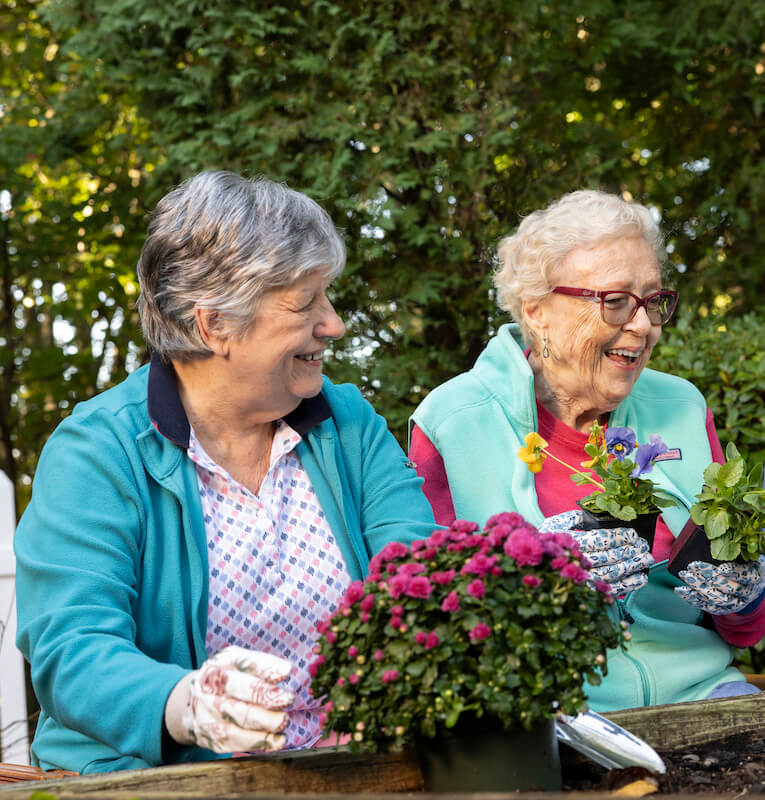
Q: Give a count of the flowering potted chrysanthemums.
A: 1